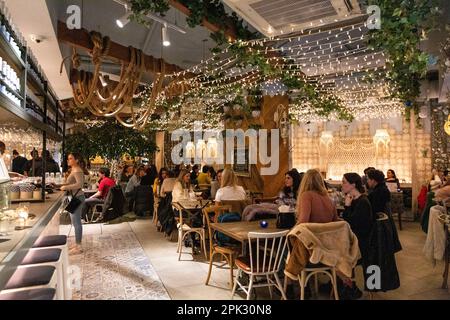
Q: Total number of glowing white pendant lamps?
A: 5